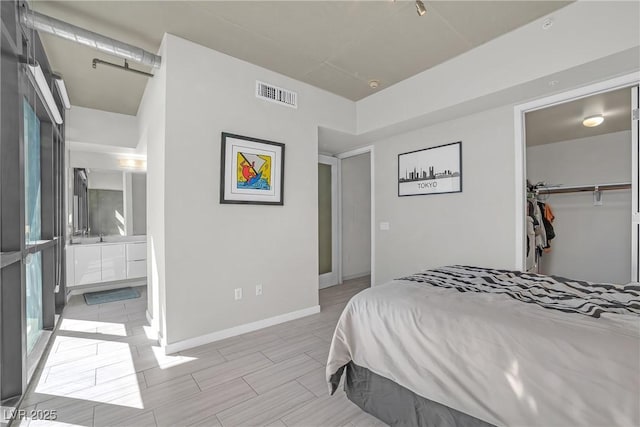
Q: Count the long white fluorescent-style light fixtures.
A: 2